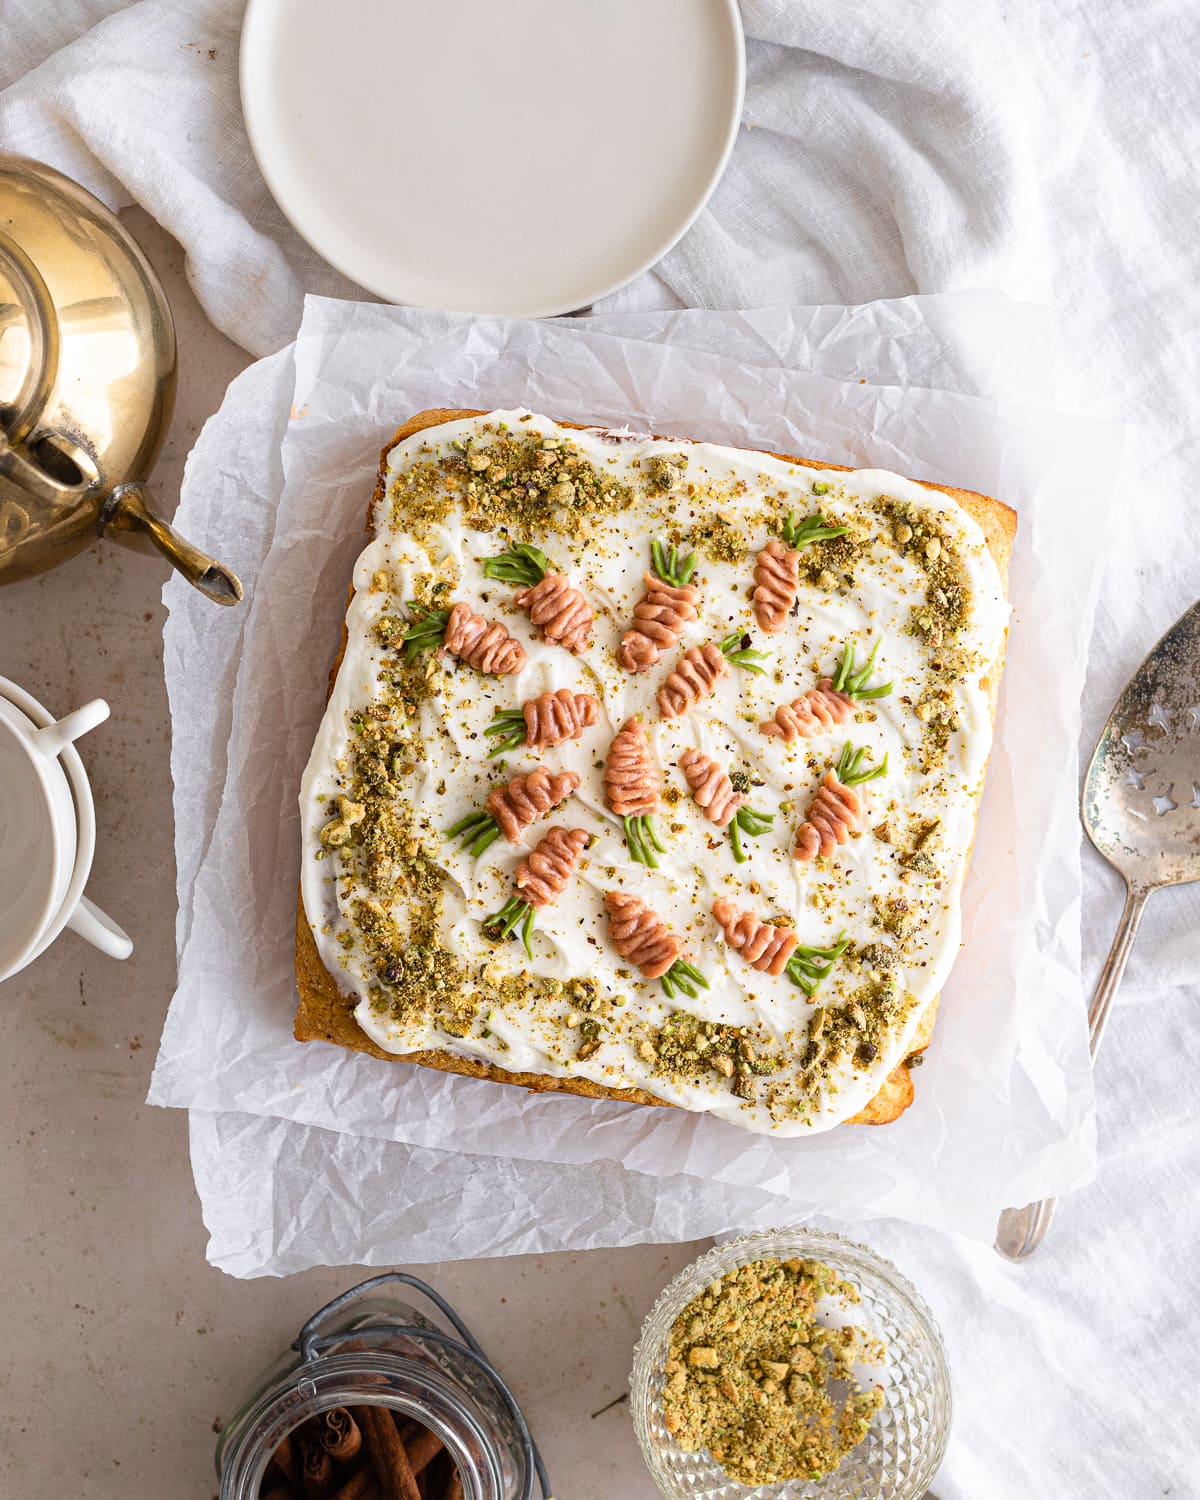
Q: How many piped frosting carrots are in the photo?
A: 14